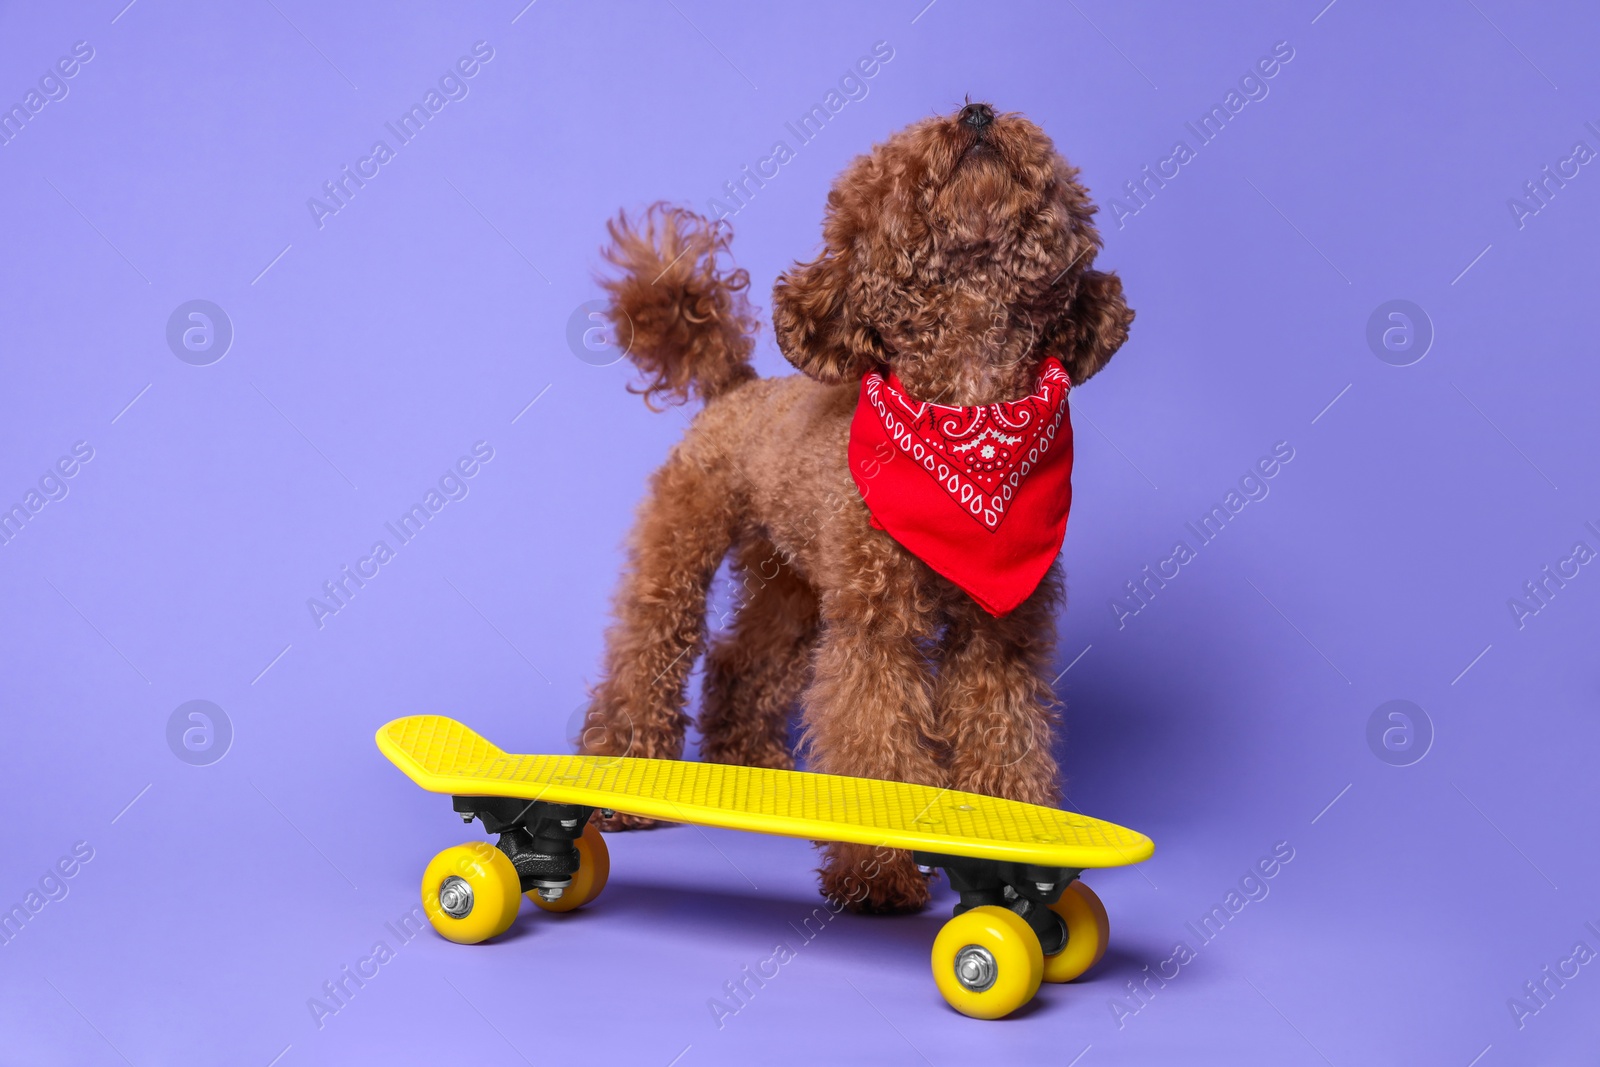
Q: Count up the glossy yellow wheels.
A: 4